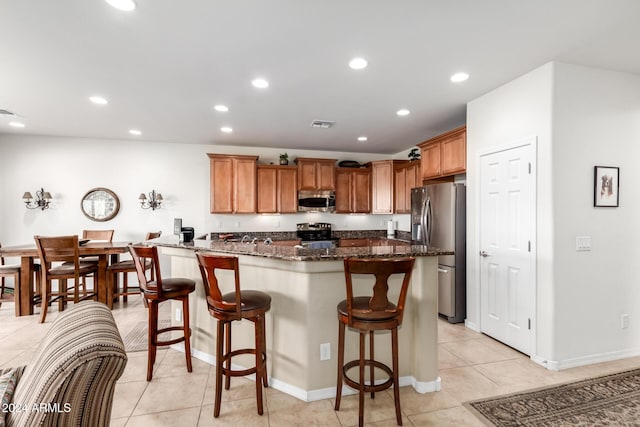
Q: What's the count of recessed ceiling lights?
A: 11